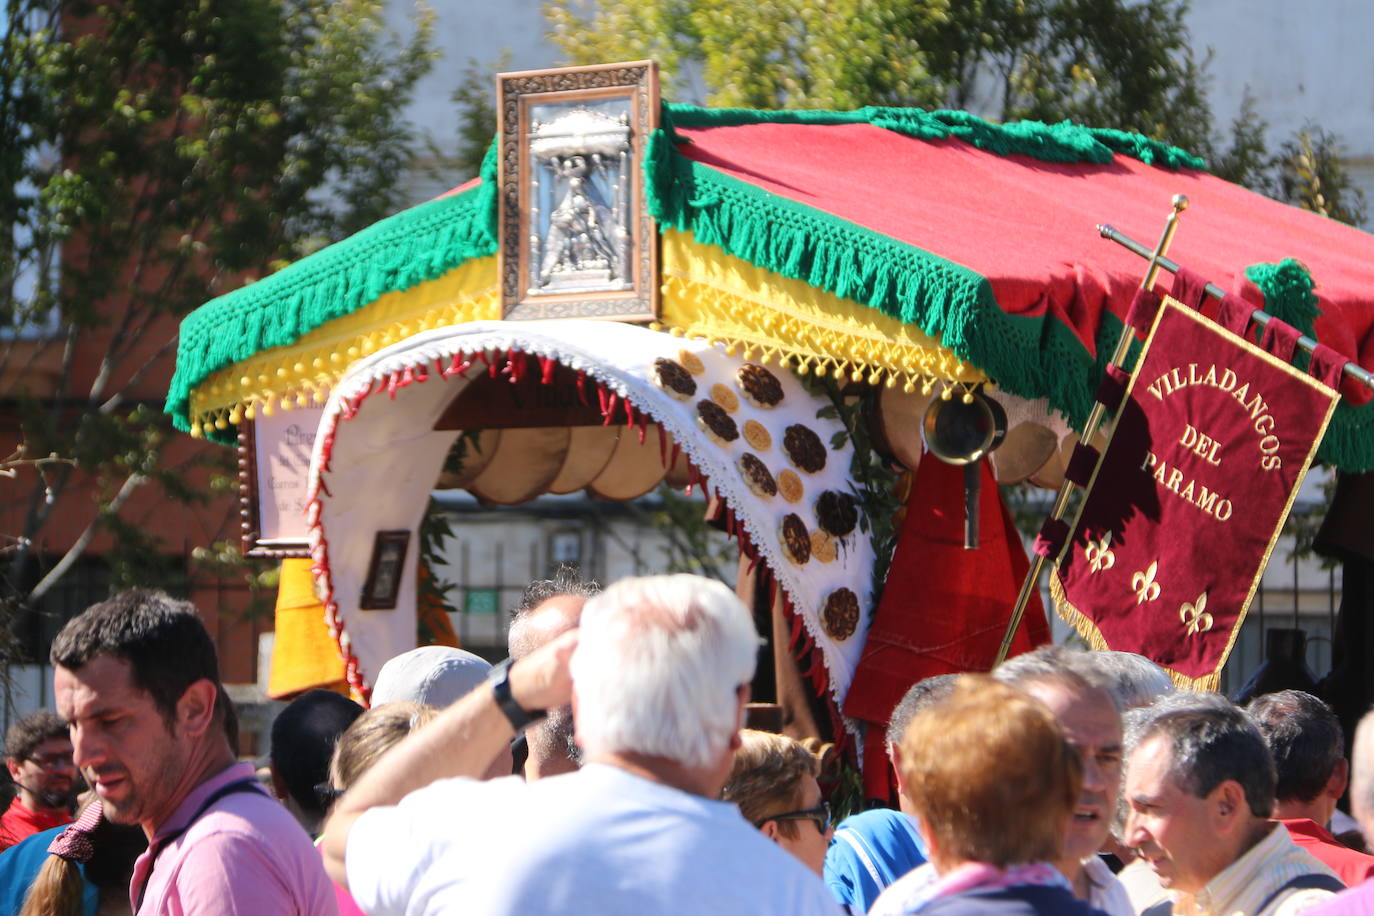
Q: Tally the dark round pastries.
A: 8